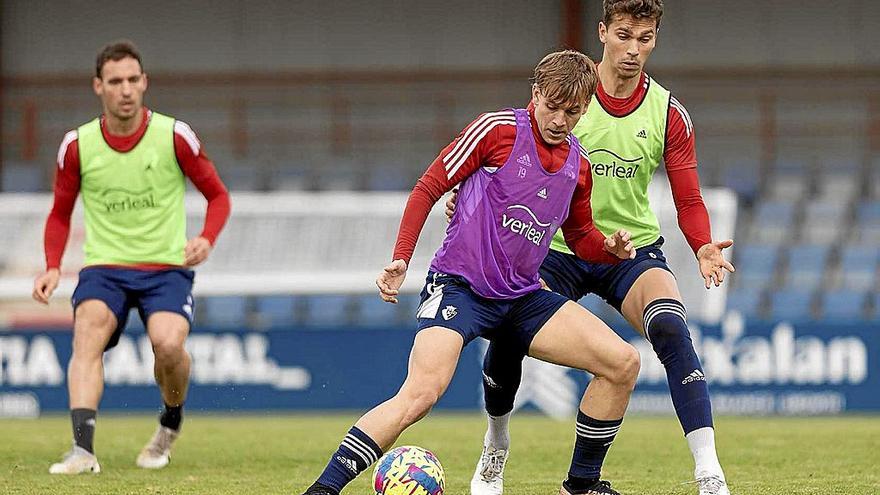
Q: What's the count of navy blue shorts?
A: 3